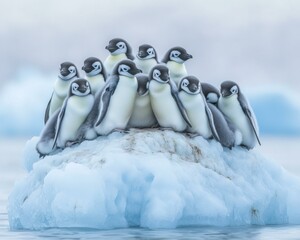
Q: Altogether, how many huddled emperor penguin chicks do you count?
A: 12